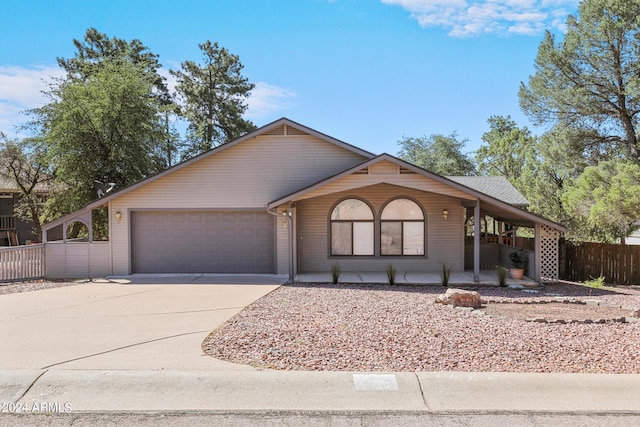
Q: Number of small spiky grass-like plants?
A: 4